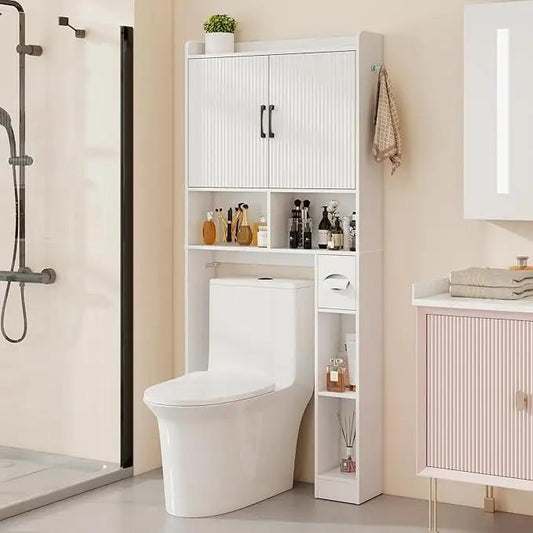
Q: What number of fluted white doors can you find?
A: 2